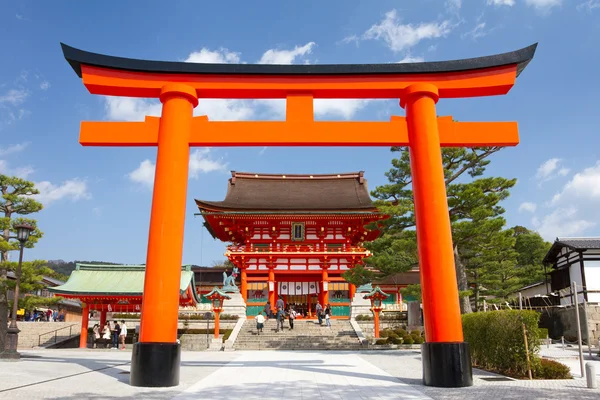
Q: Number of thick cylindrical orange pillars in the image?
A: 2